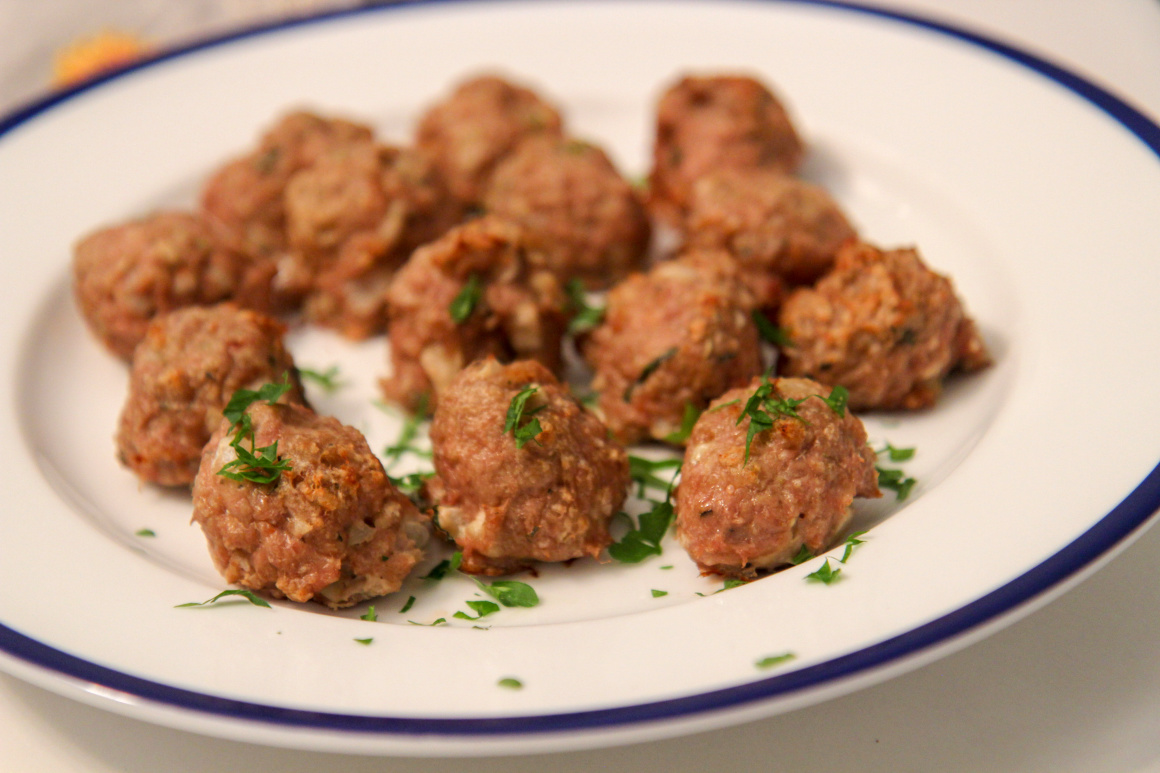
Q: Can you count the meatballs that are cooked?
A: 14